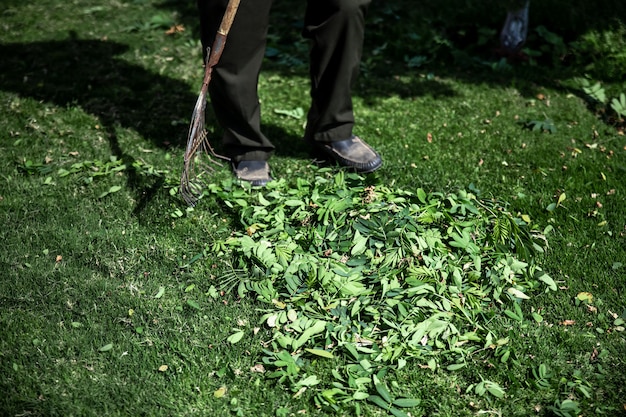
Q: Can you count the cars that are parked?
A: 0